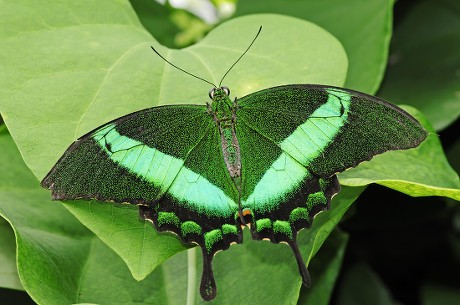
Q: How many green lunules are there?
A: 8